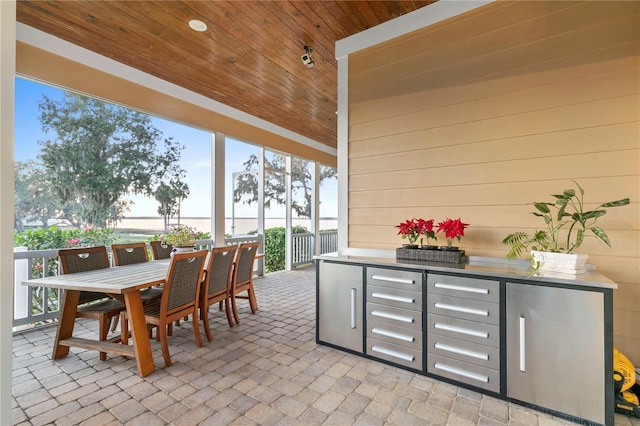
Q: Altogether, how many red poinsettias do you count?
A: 3